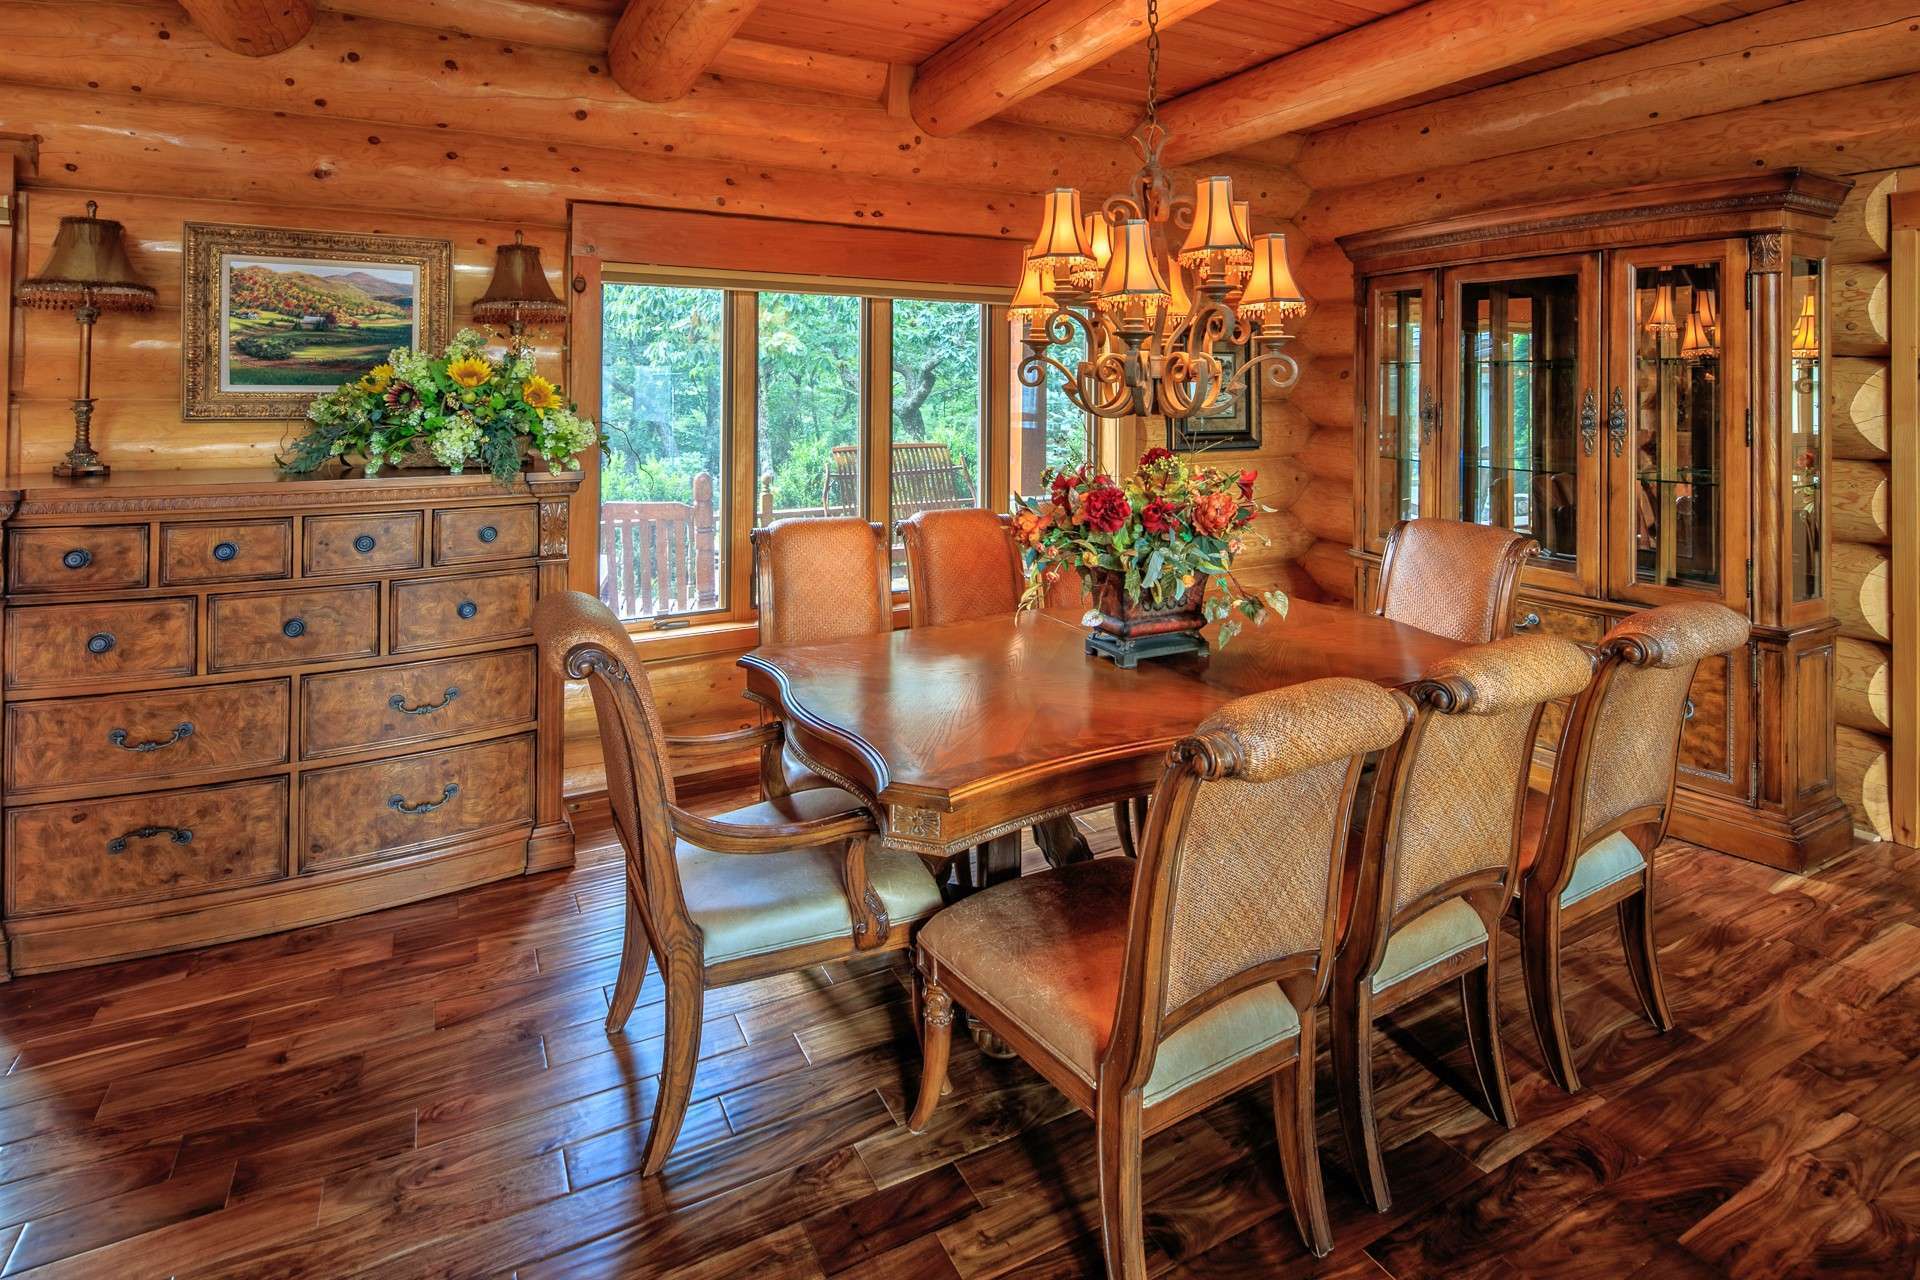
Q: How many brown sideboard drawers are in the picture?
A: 11